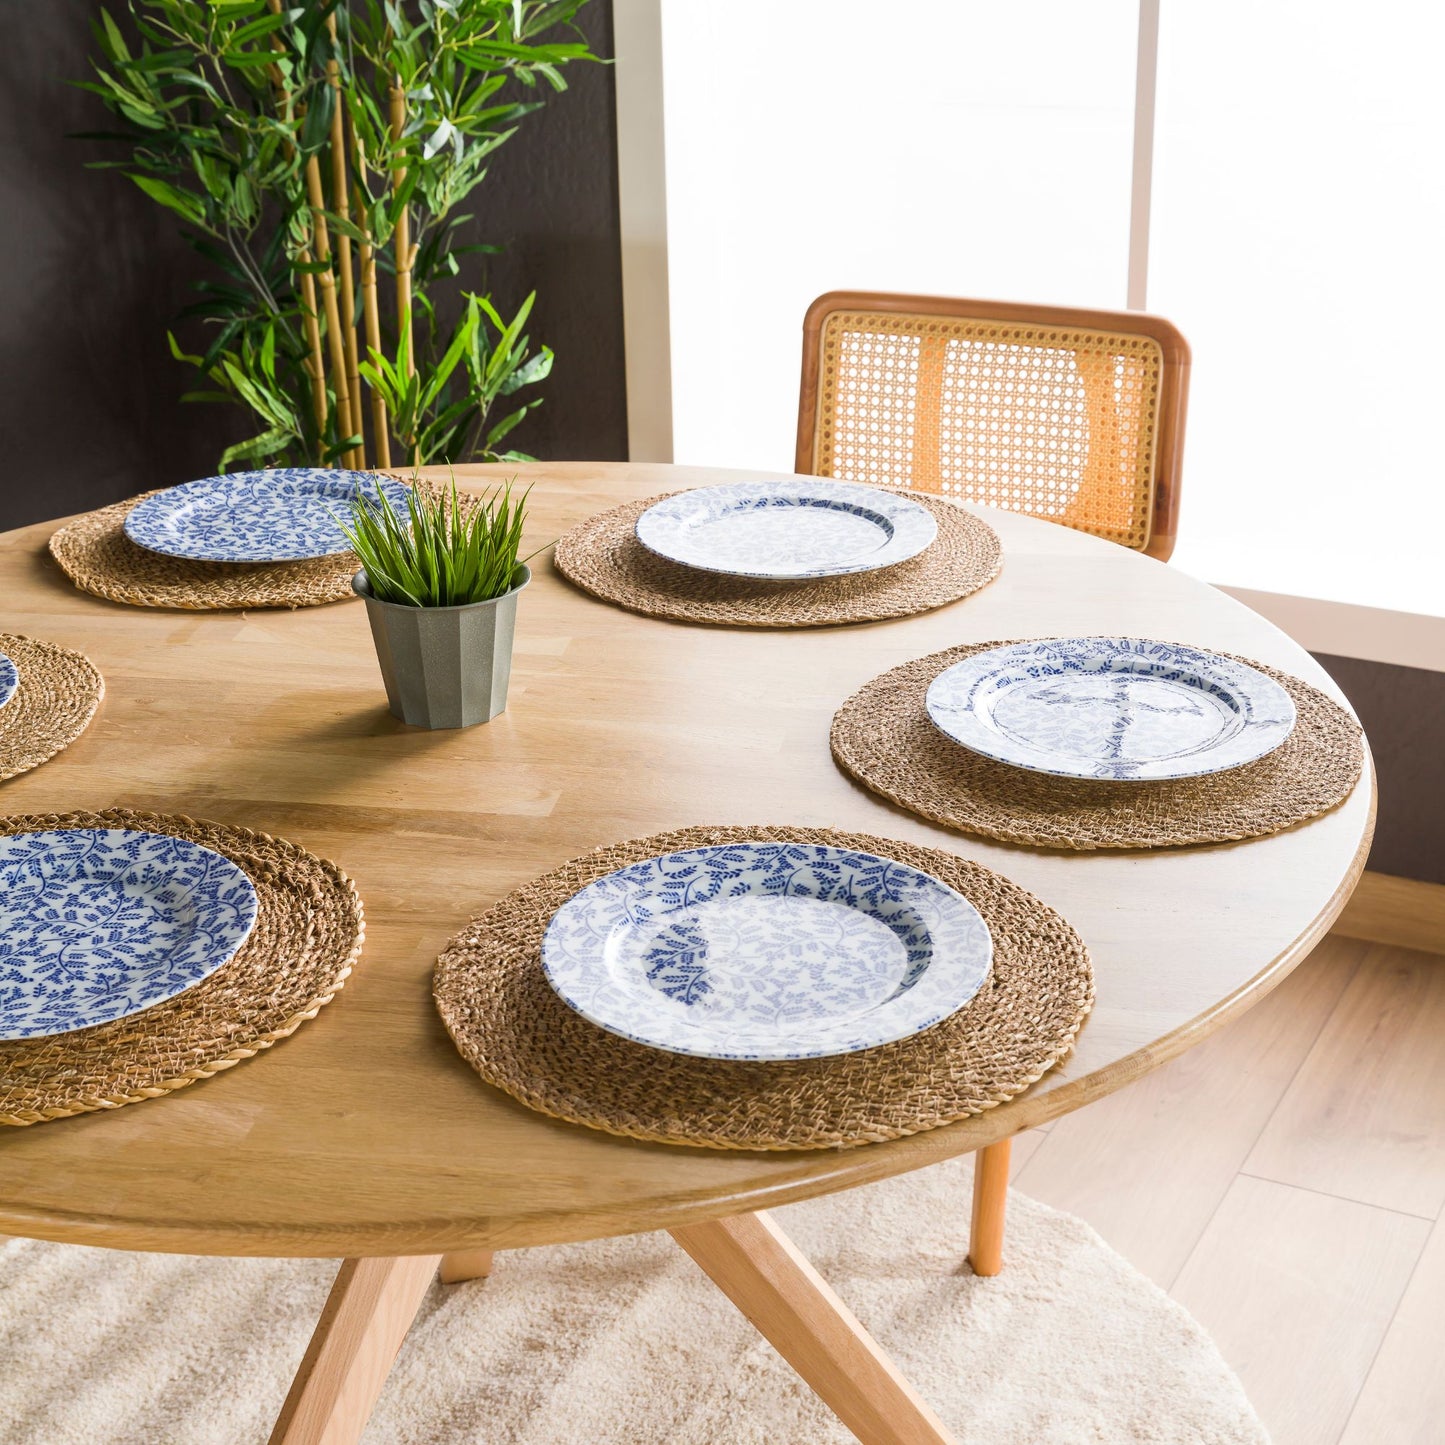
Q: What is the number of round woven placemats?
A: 6